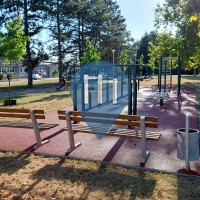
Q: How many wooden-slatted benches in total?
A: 2